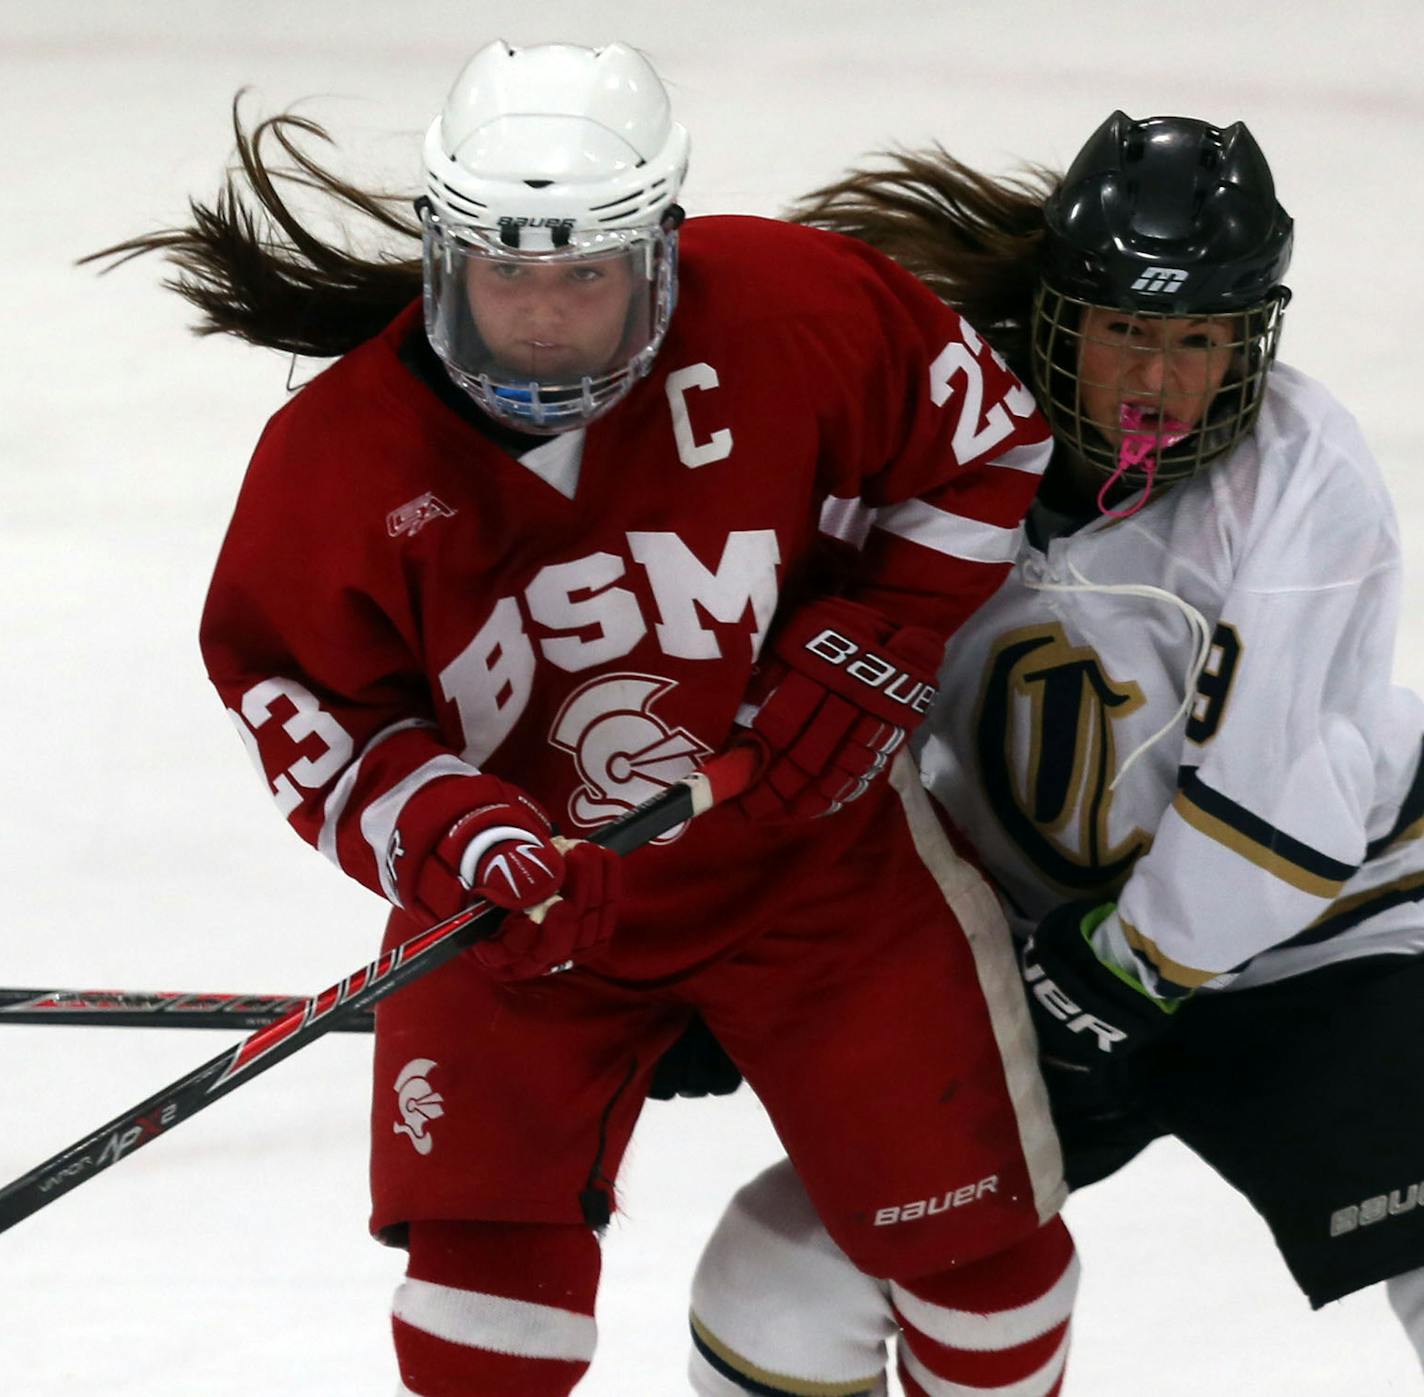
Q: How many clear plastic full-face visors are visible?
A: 1